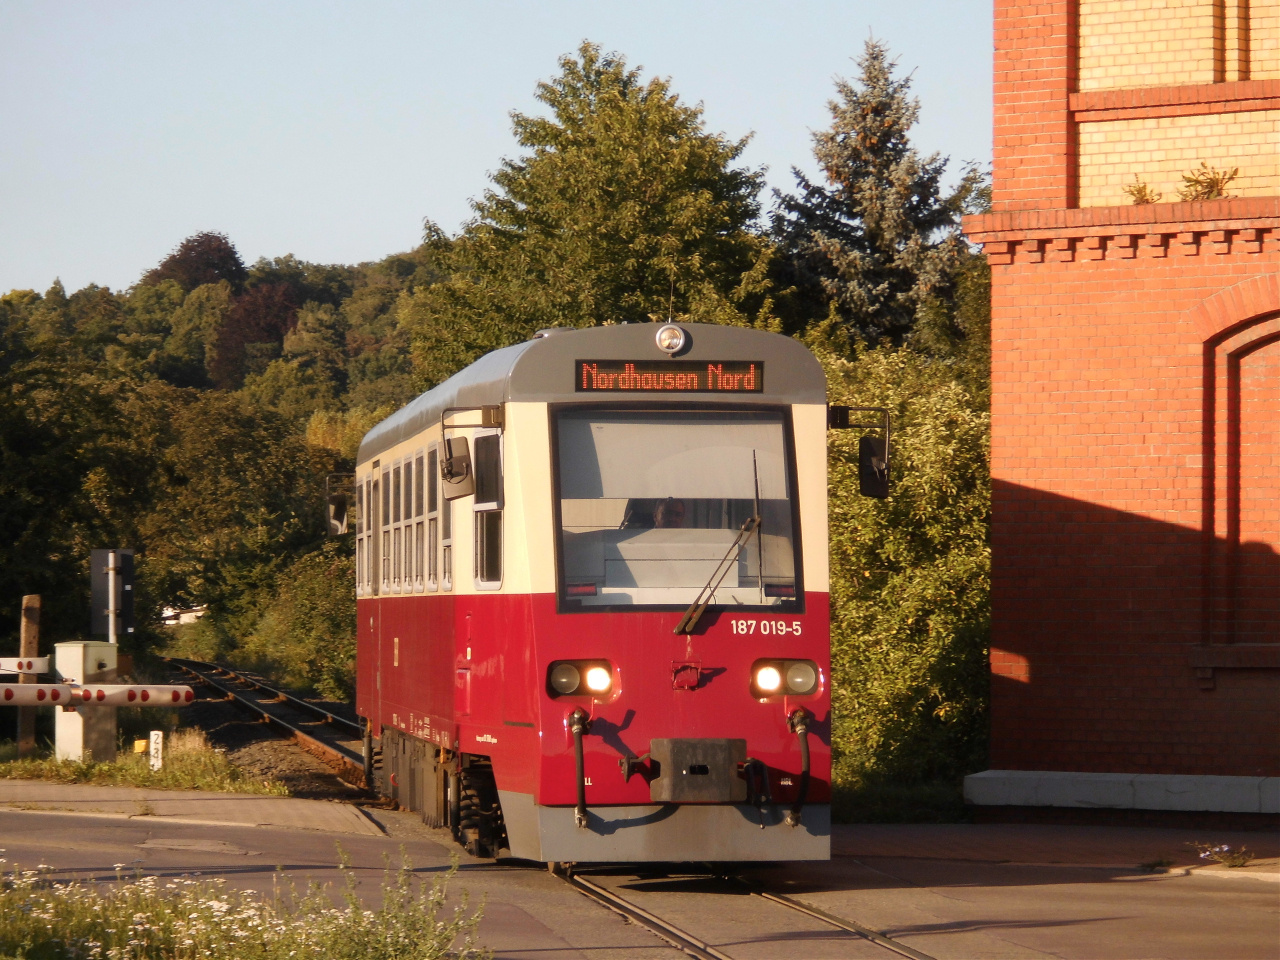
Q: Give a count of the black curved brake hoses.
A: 2